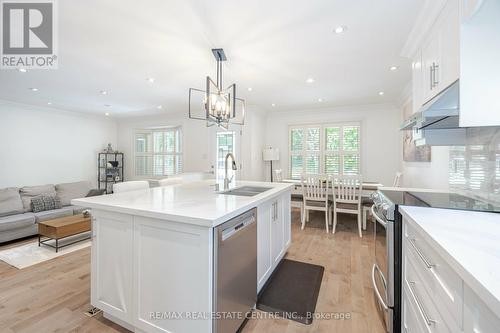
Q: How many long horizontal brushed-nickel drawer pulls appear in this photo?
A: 2